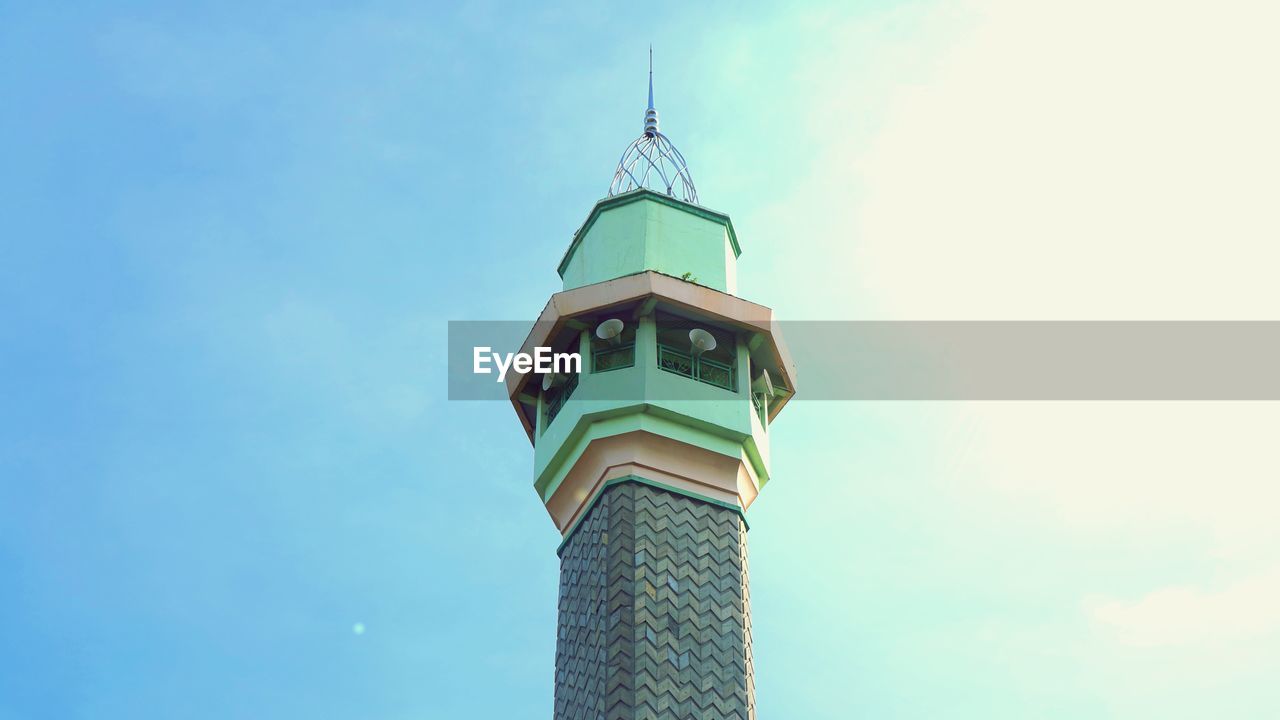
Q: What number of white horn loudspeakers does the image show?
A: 4